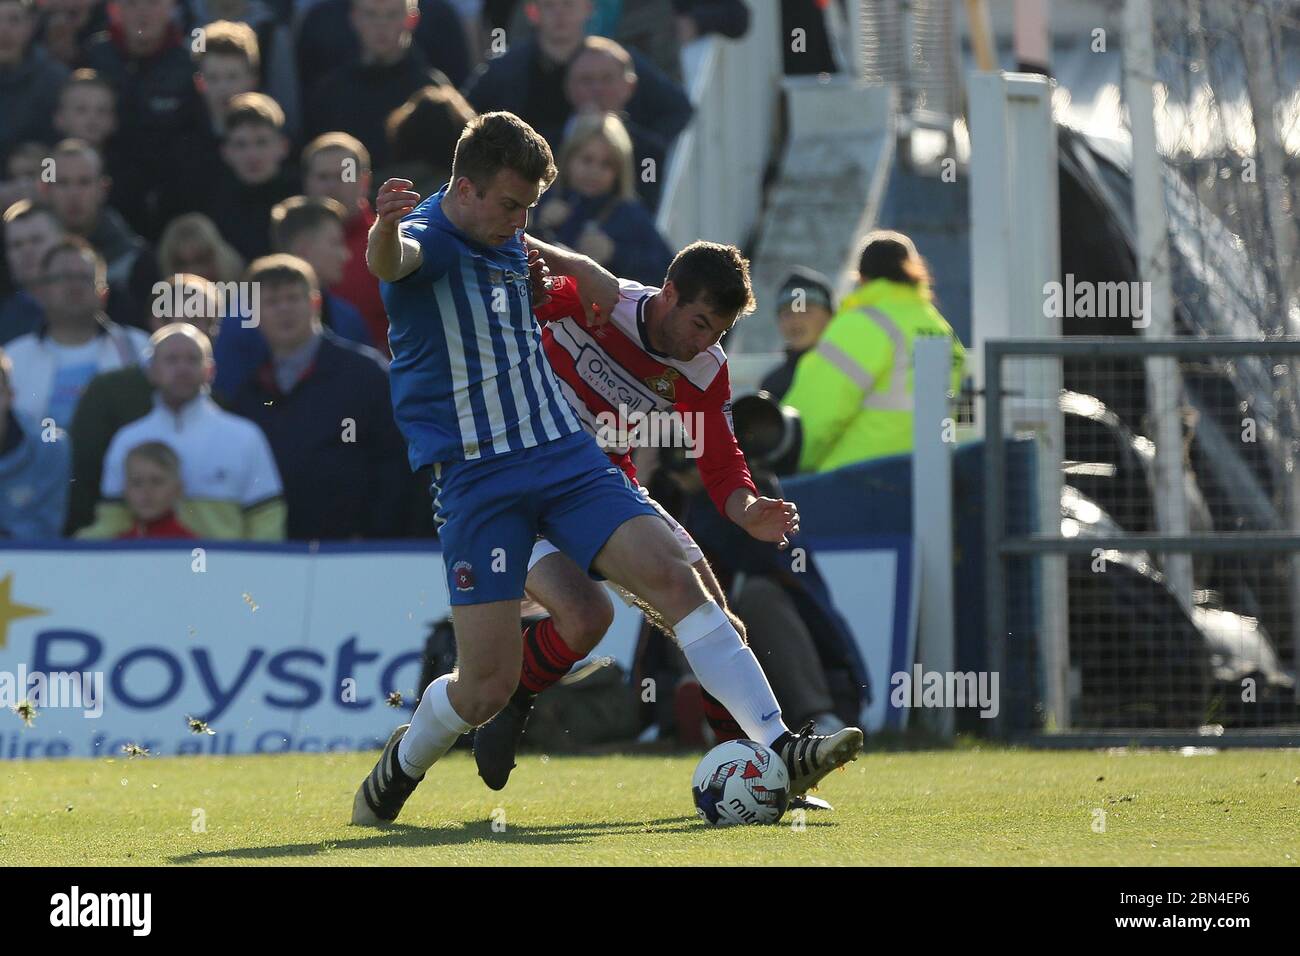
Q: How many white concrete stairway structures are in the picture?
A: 1